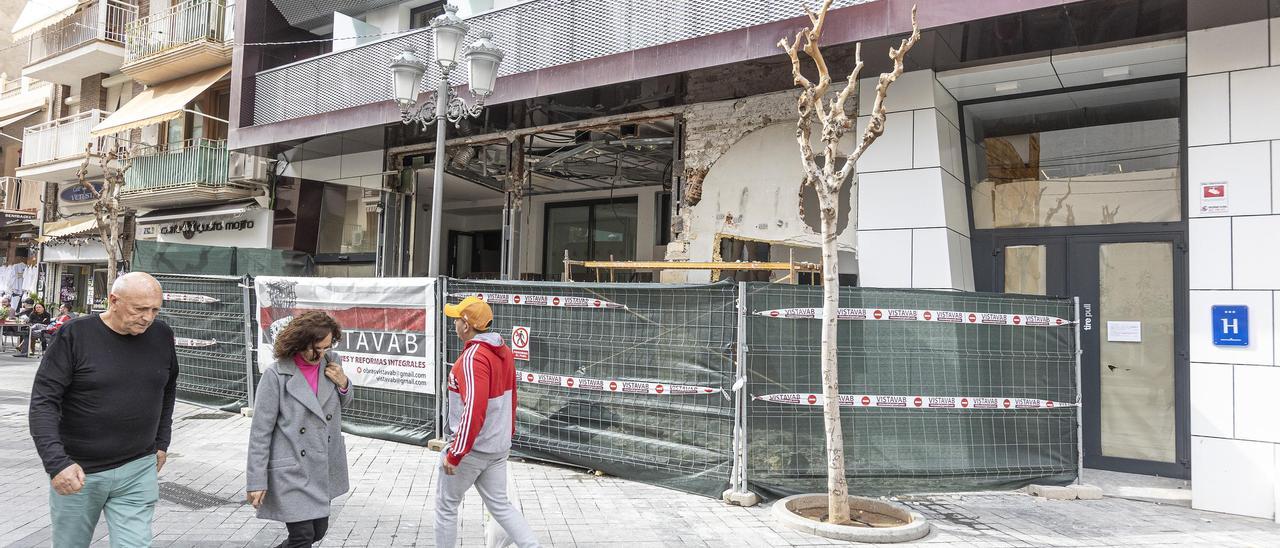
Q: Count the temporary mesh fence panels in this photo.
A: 4